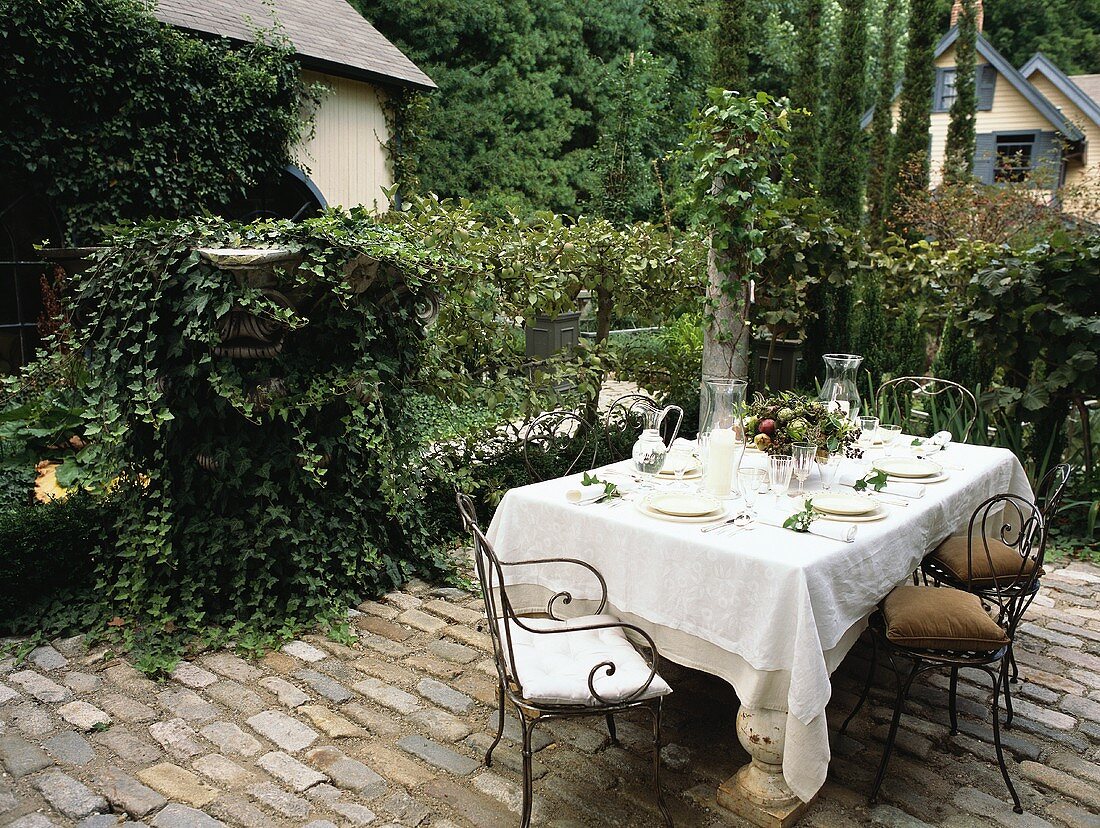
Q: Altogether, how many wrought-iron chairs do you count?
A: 6